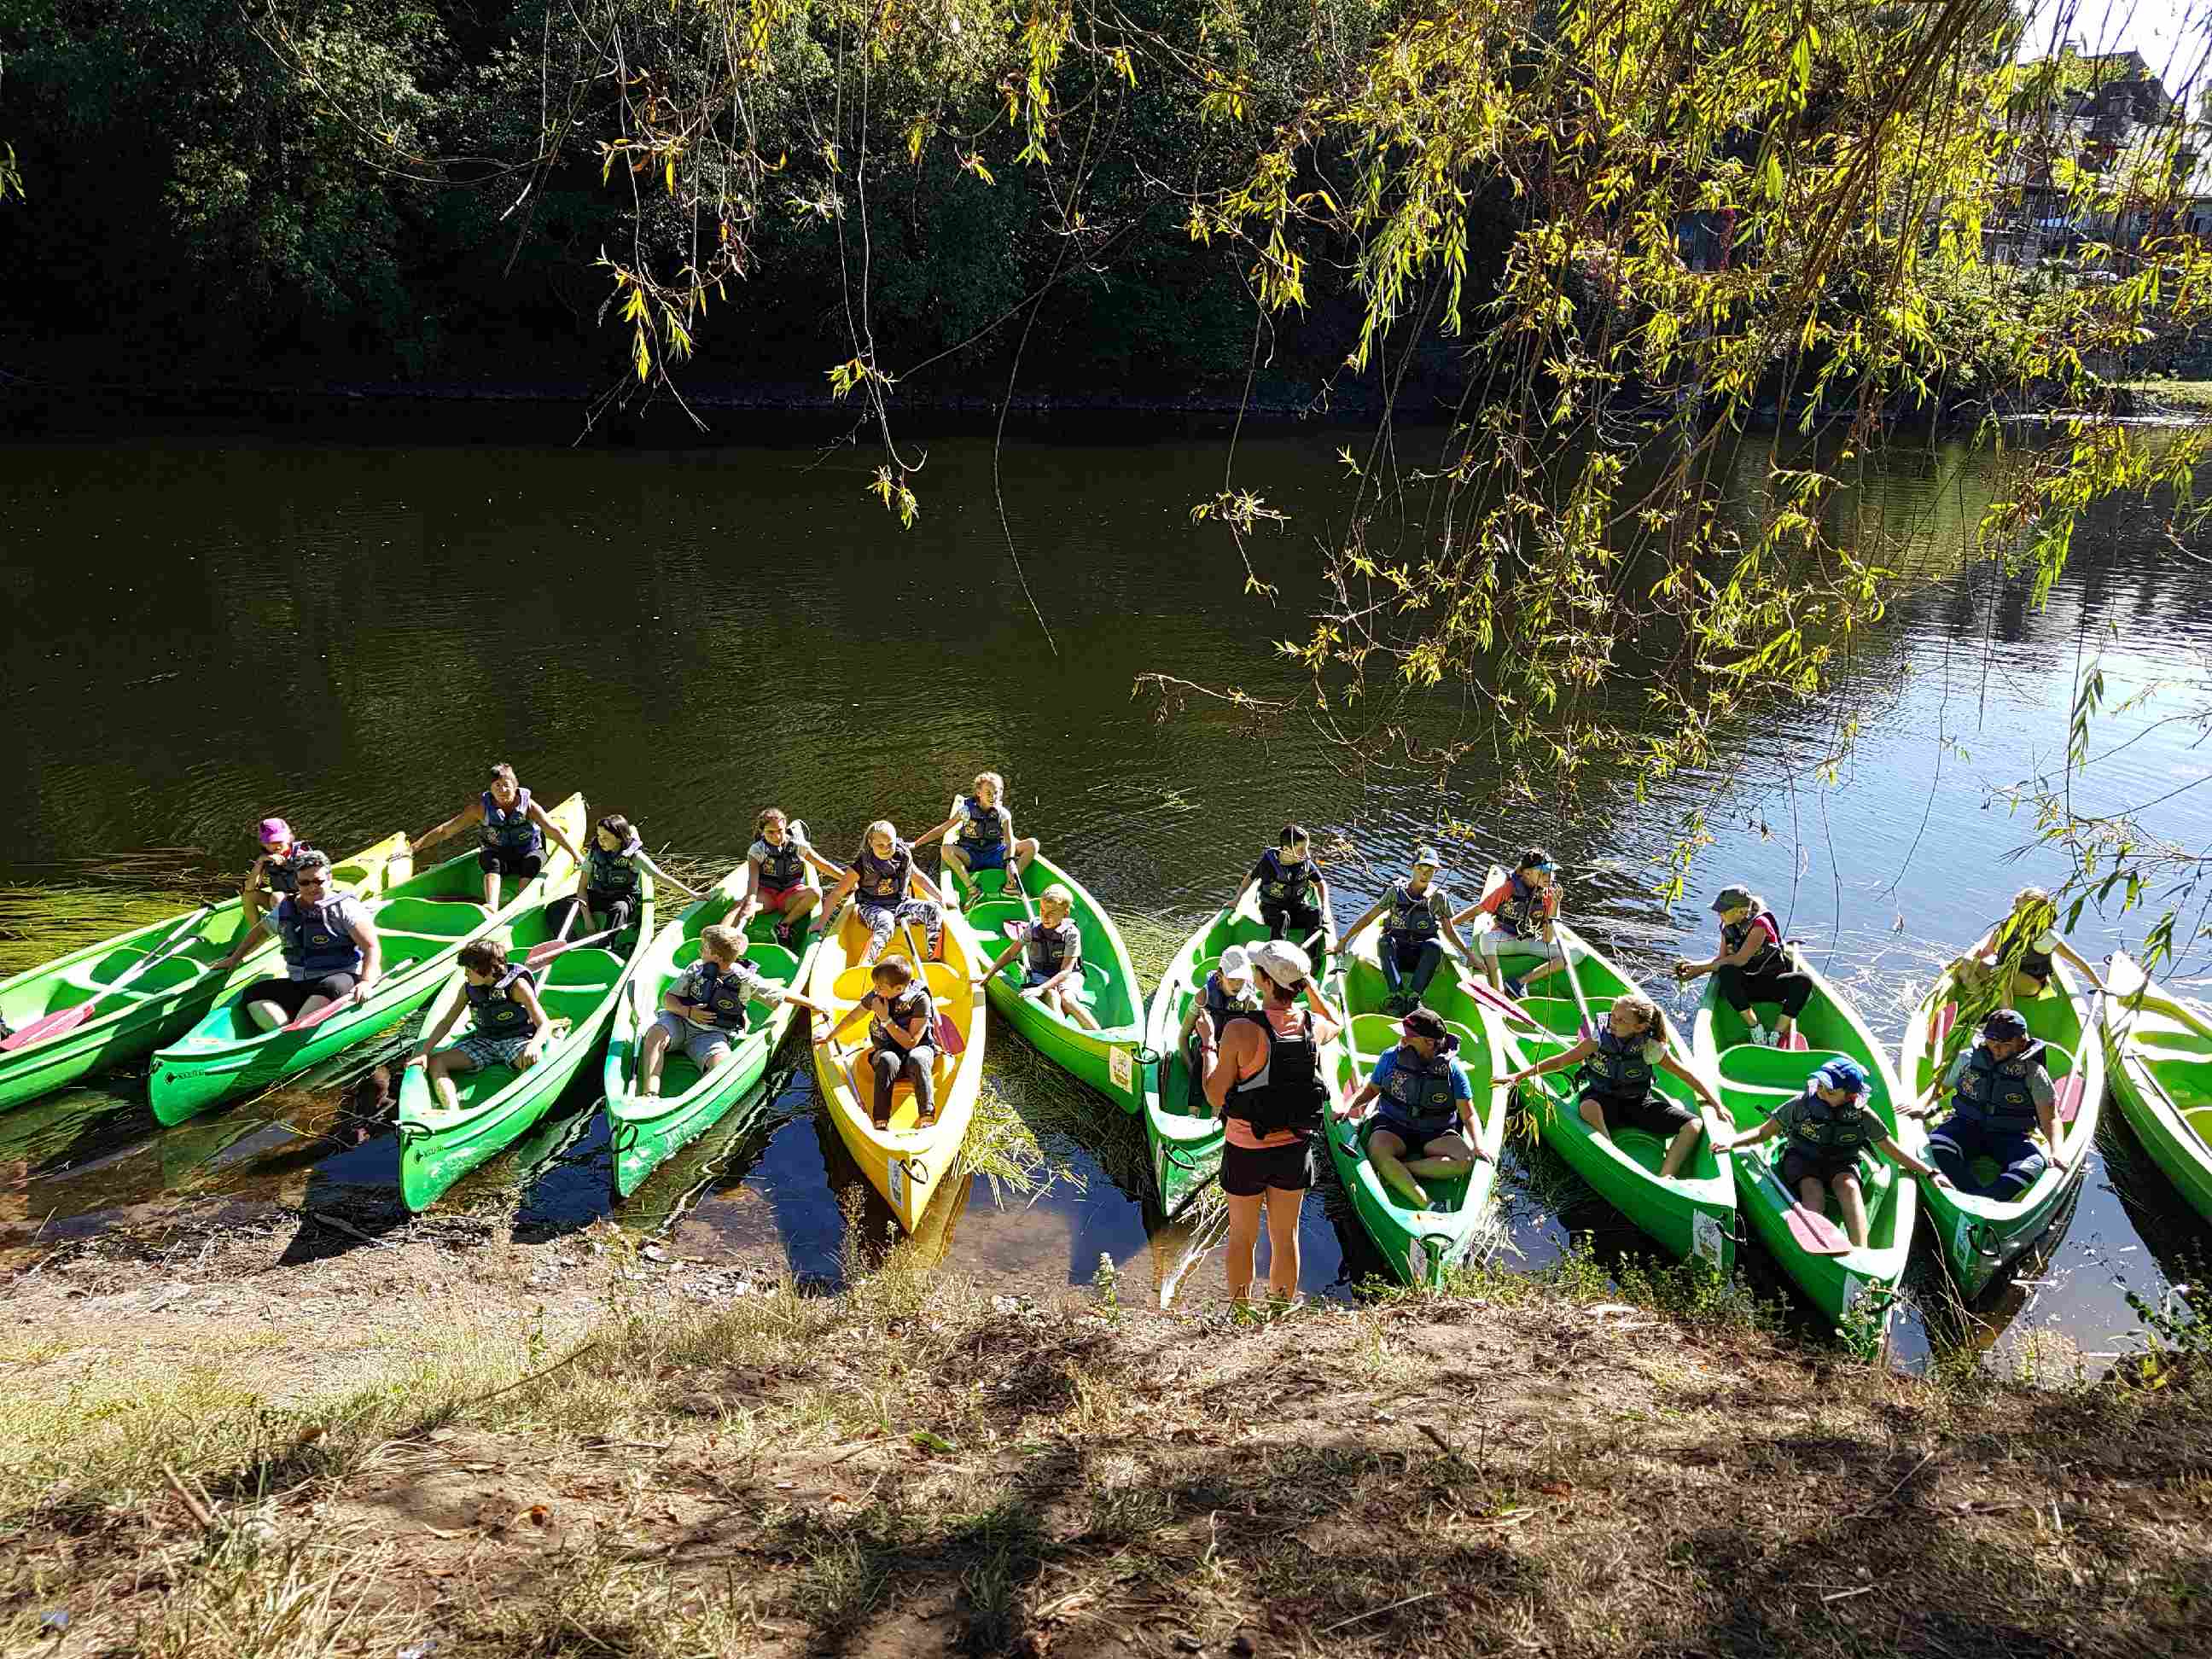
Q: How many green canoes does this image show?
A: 11